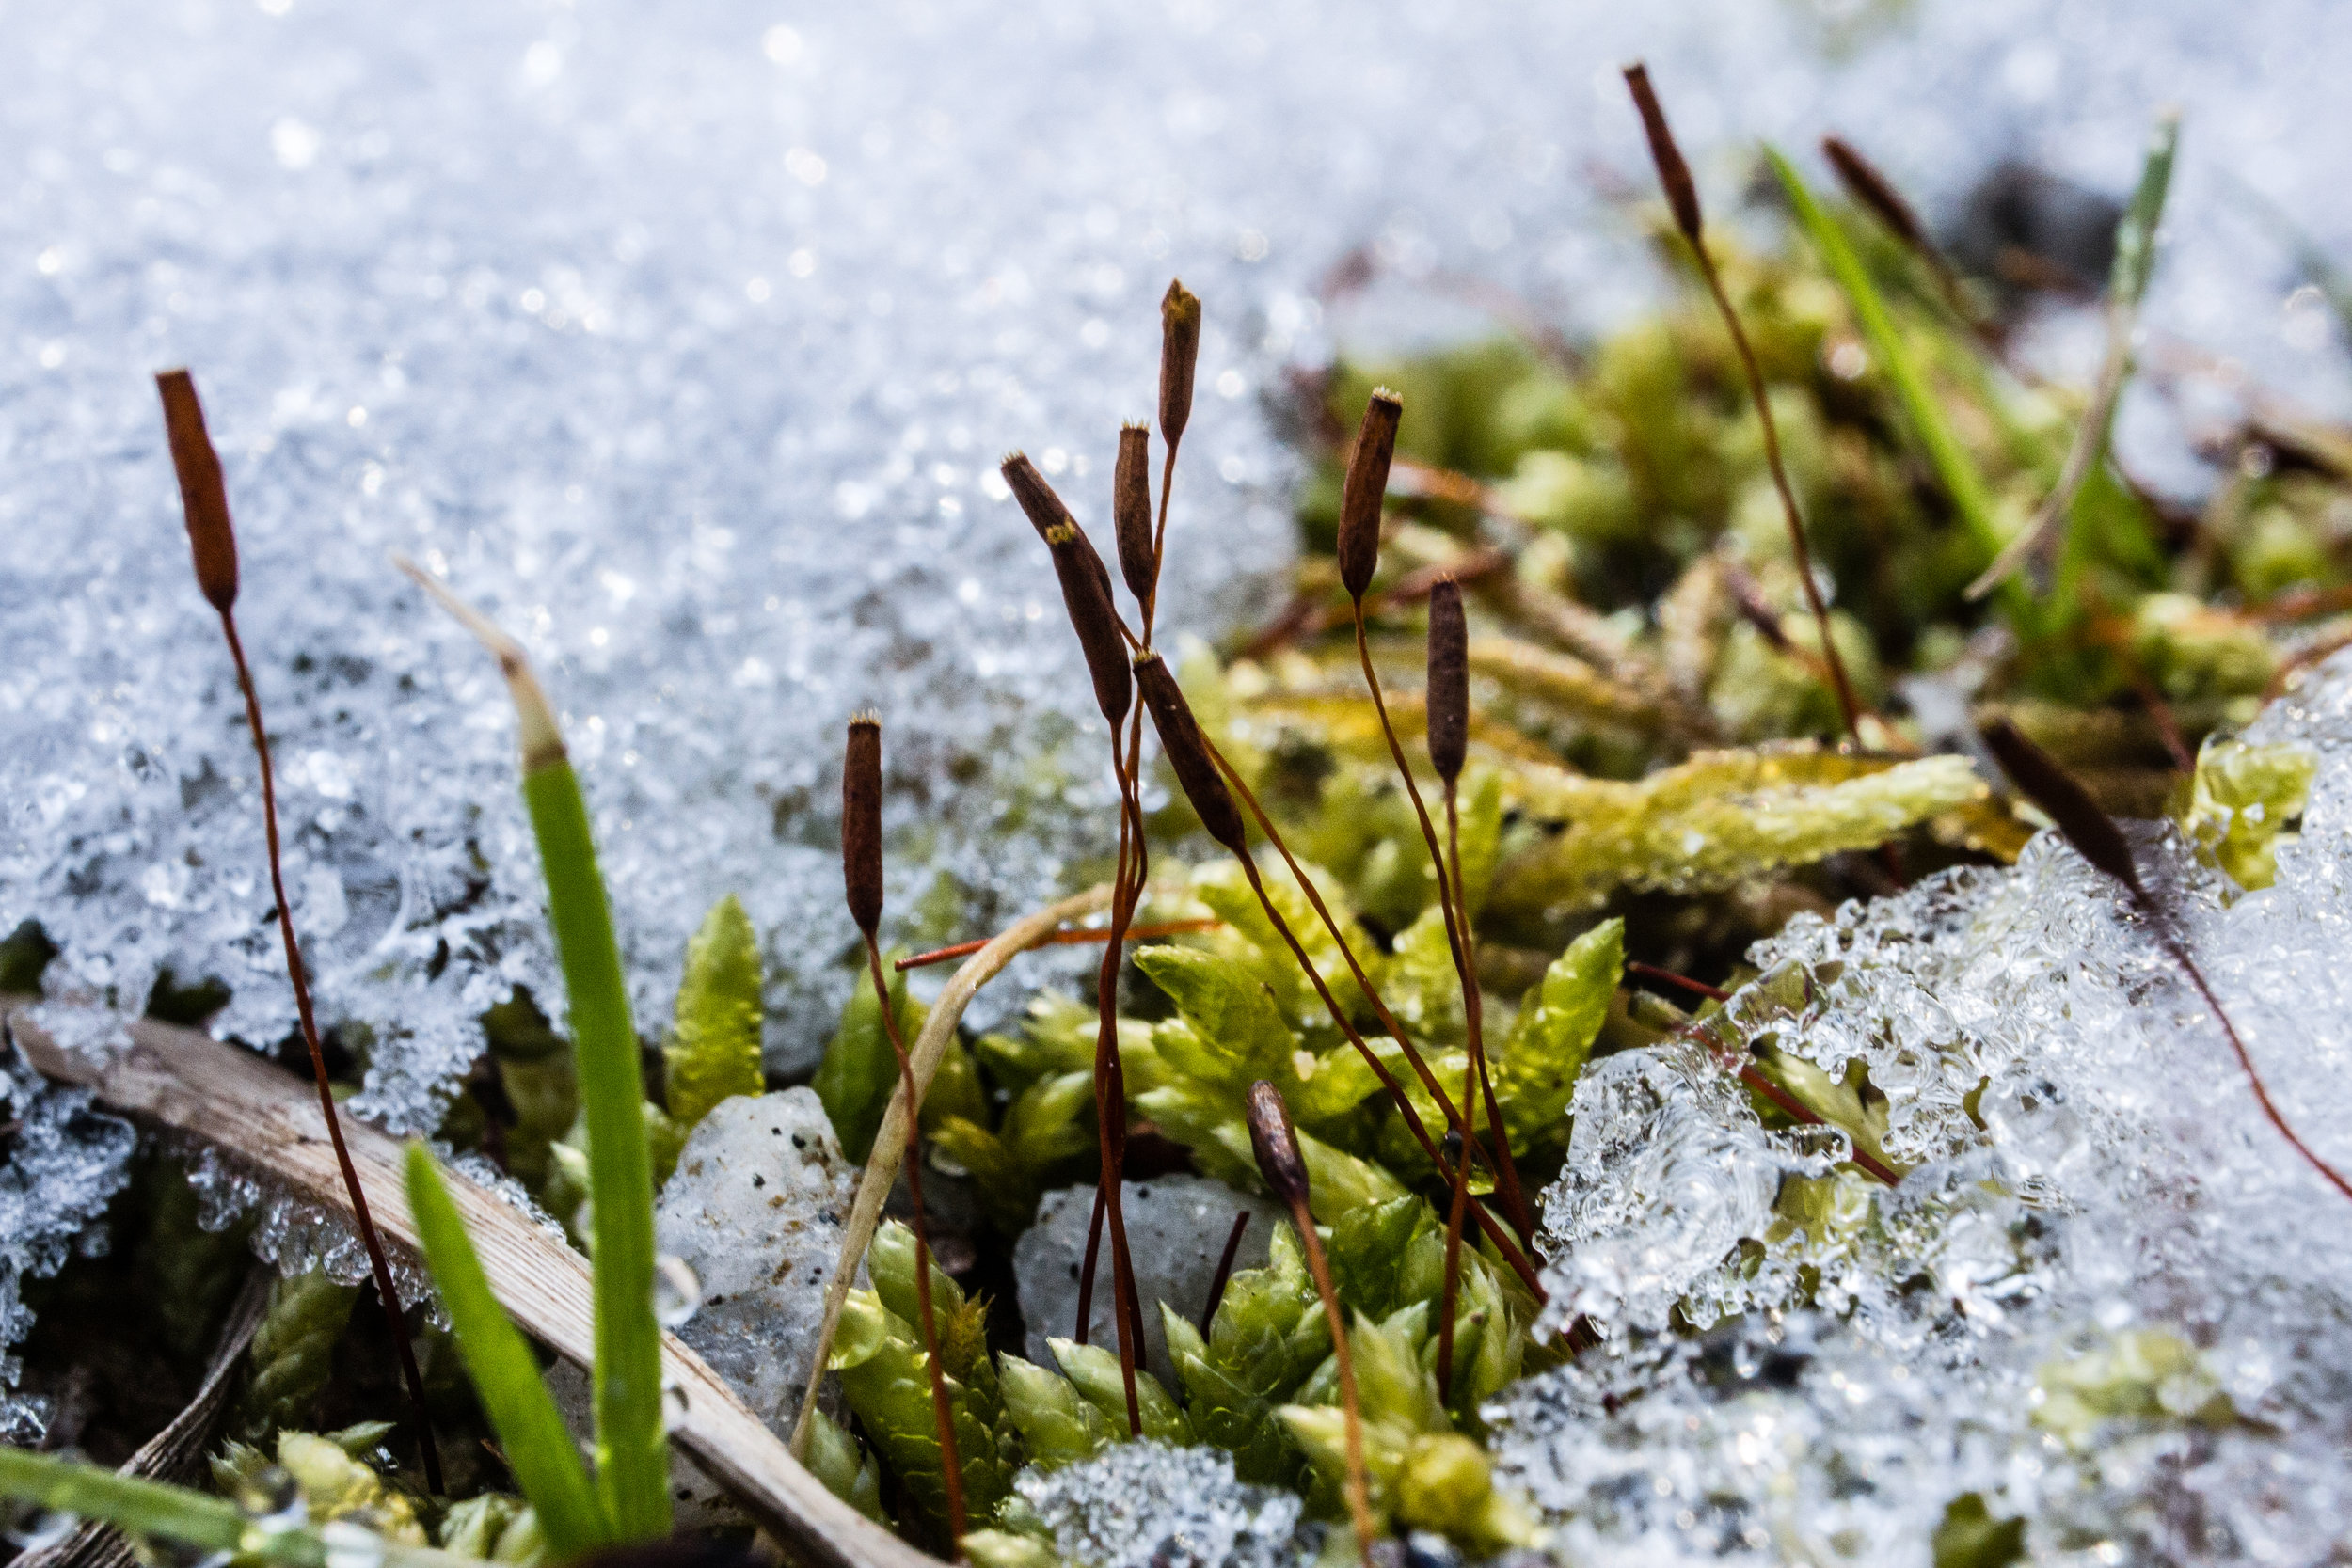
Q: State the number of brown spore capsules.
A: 13